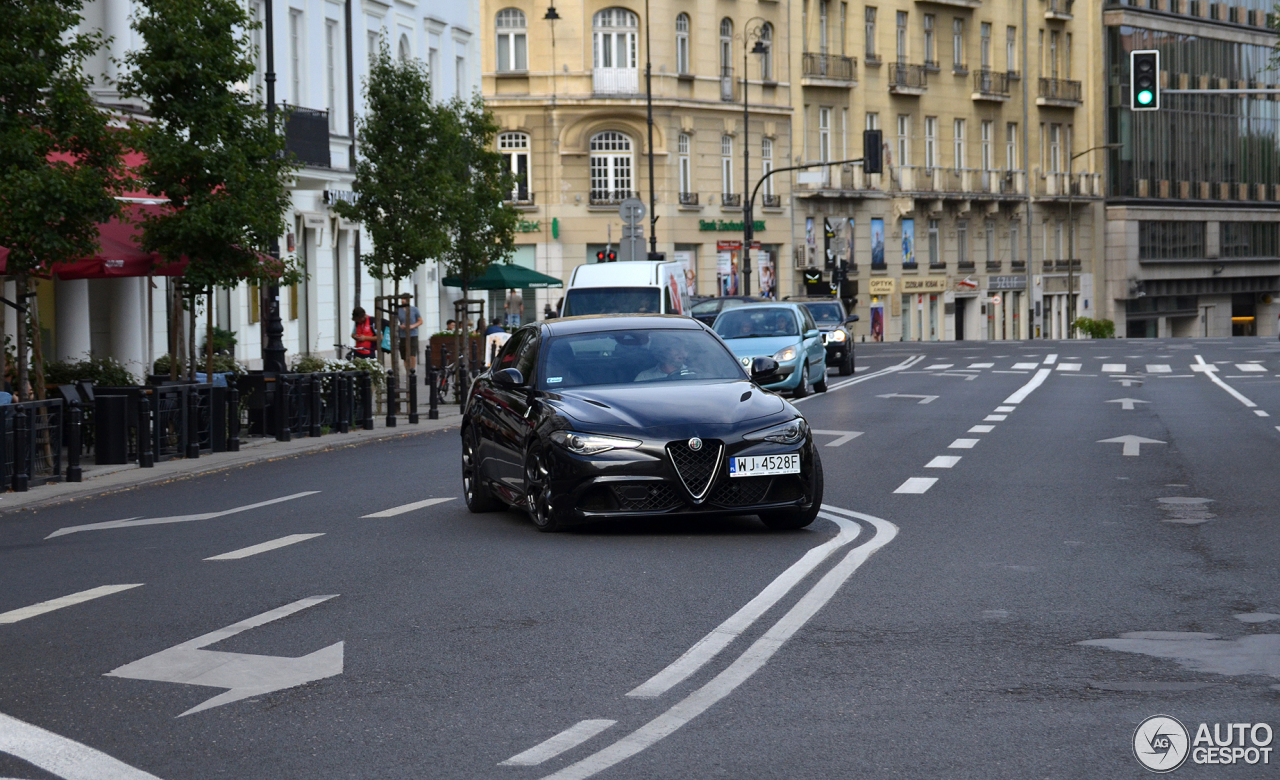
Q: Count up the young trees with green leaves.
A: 4